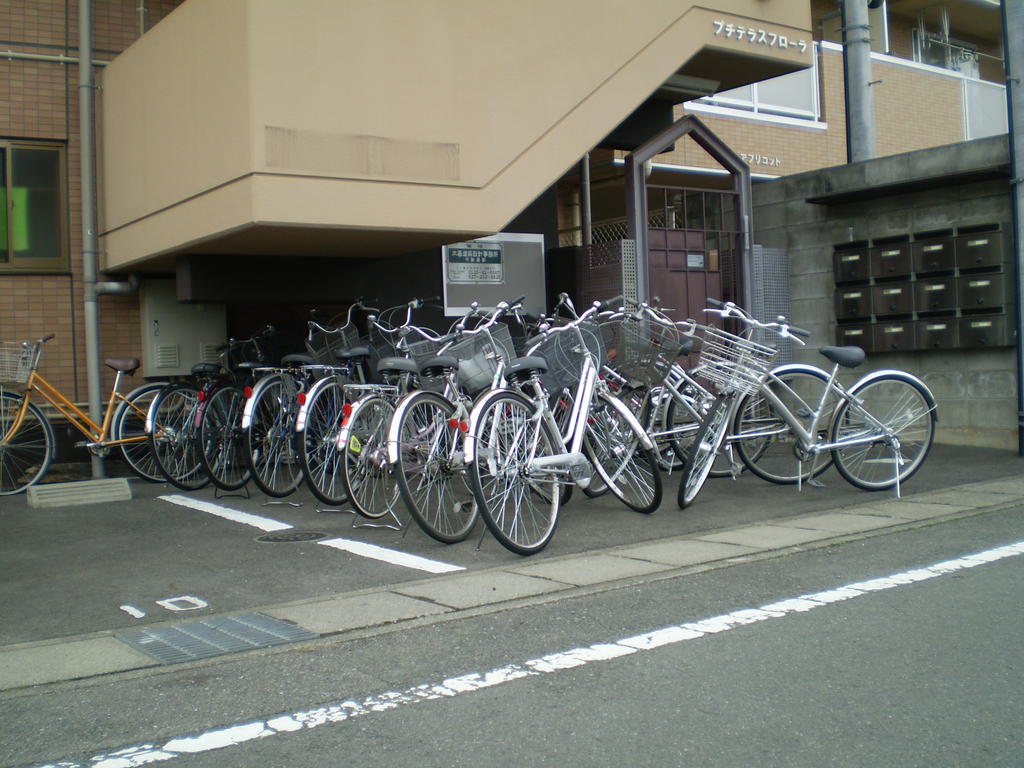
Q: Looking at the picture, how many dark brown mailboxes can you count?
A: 12